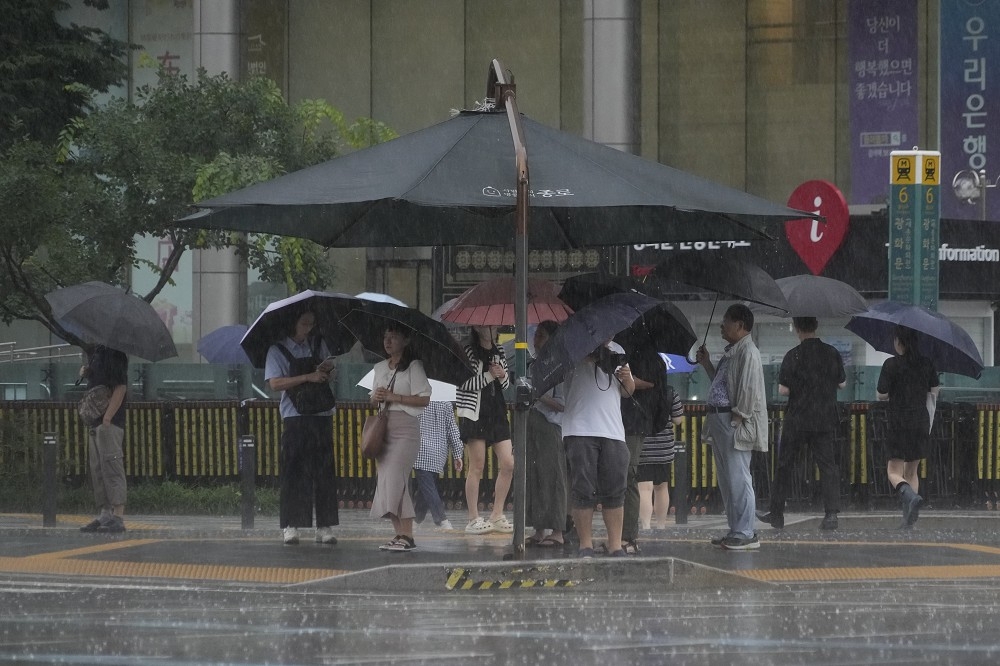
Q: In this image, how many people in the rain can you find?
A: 12